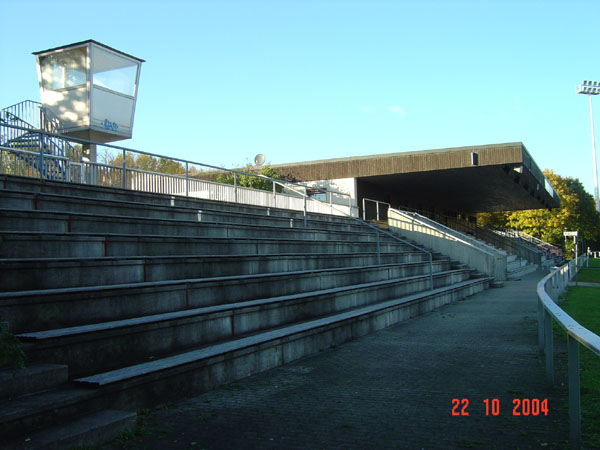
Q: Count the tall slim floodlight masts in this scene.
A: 1